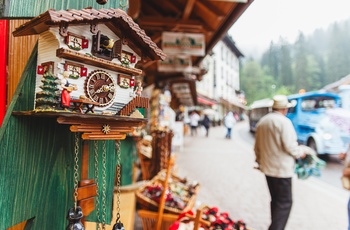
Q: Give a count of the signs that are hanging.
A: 2